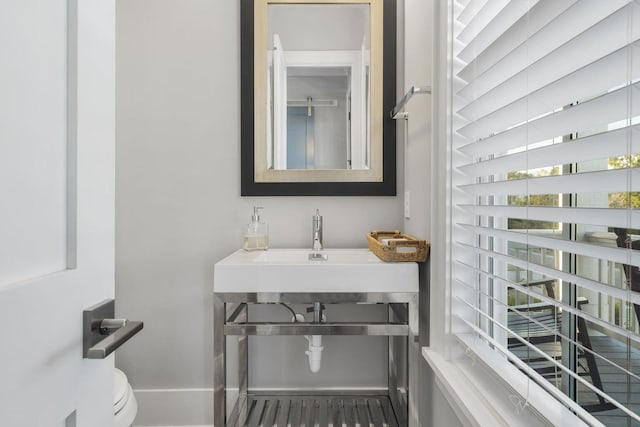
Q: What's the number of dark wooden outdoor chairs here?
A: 2